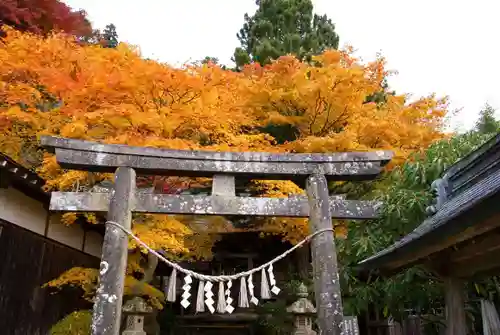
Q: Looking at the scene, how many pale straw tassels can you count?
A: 5